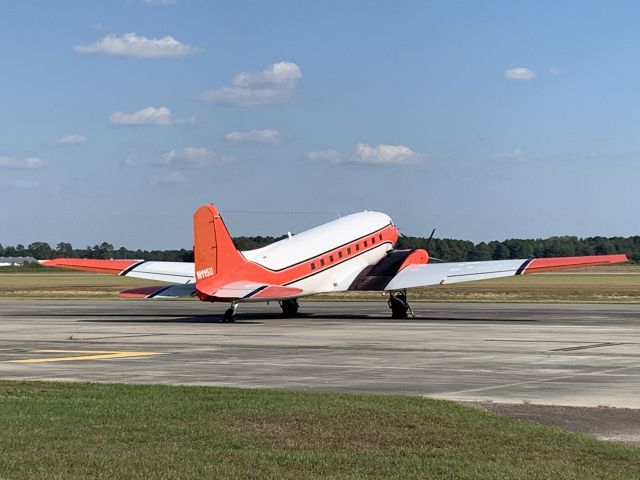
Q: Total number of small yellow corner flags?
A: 0